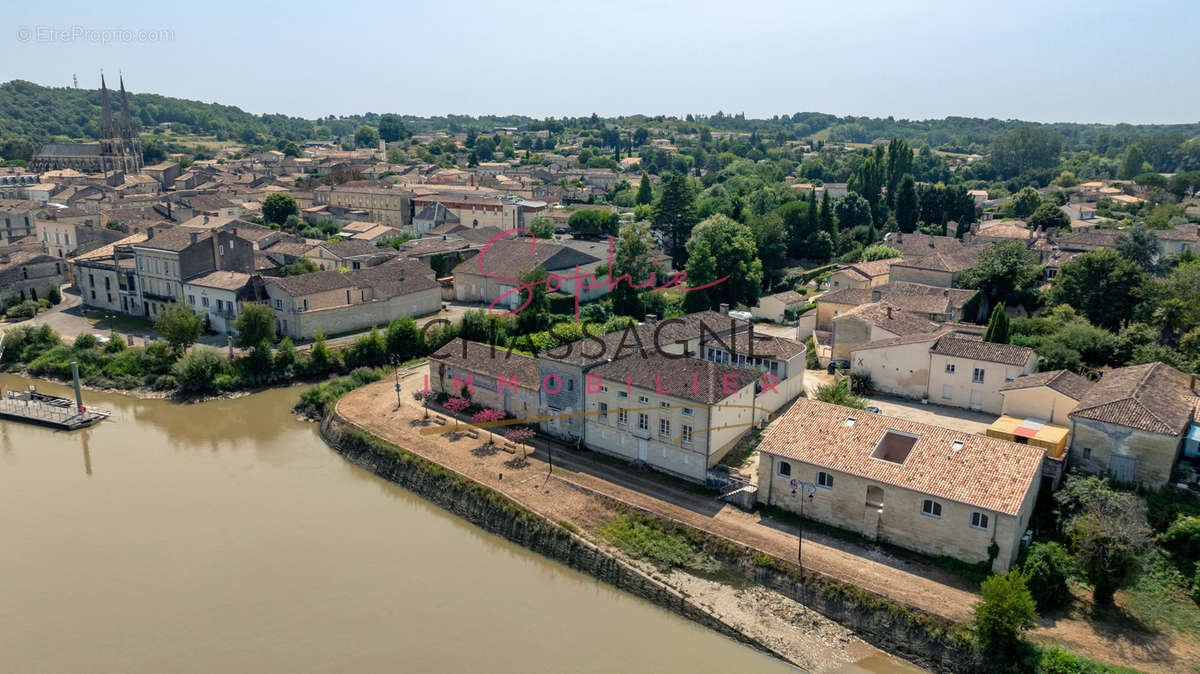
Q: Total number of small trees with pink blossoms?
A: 4